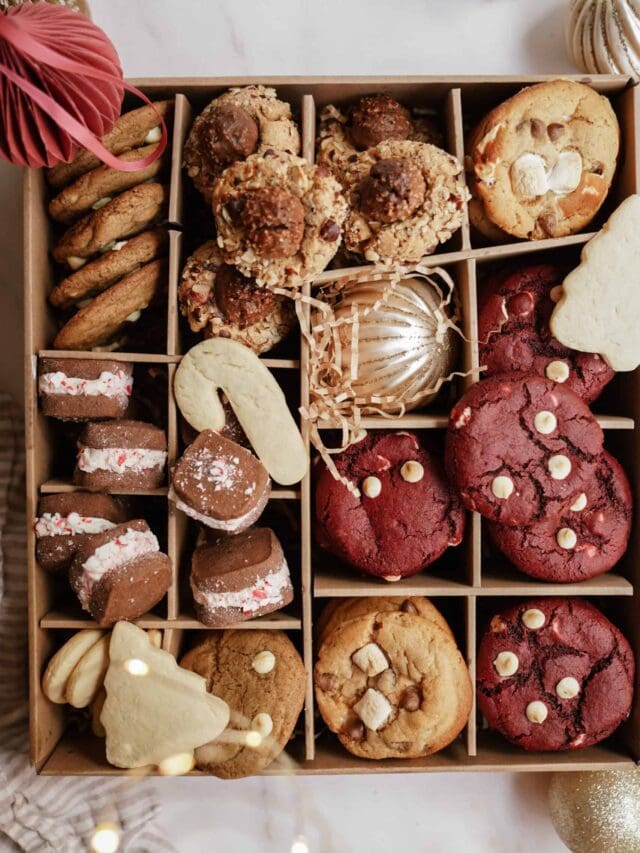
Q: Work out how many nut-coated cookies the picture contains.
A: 5